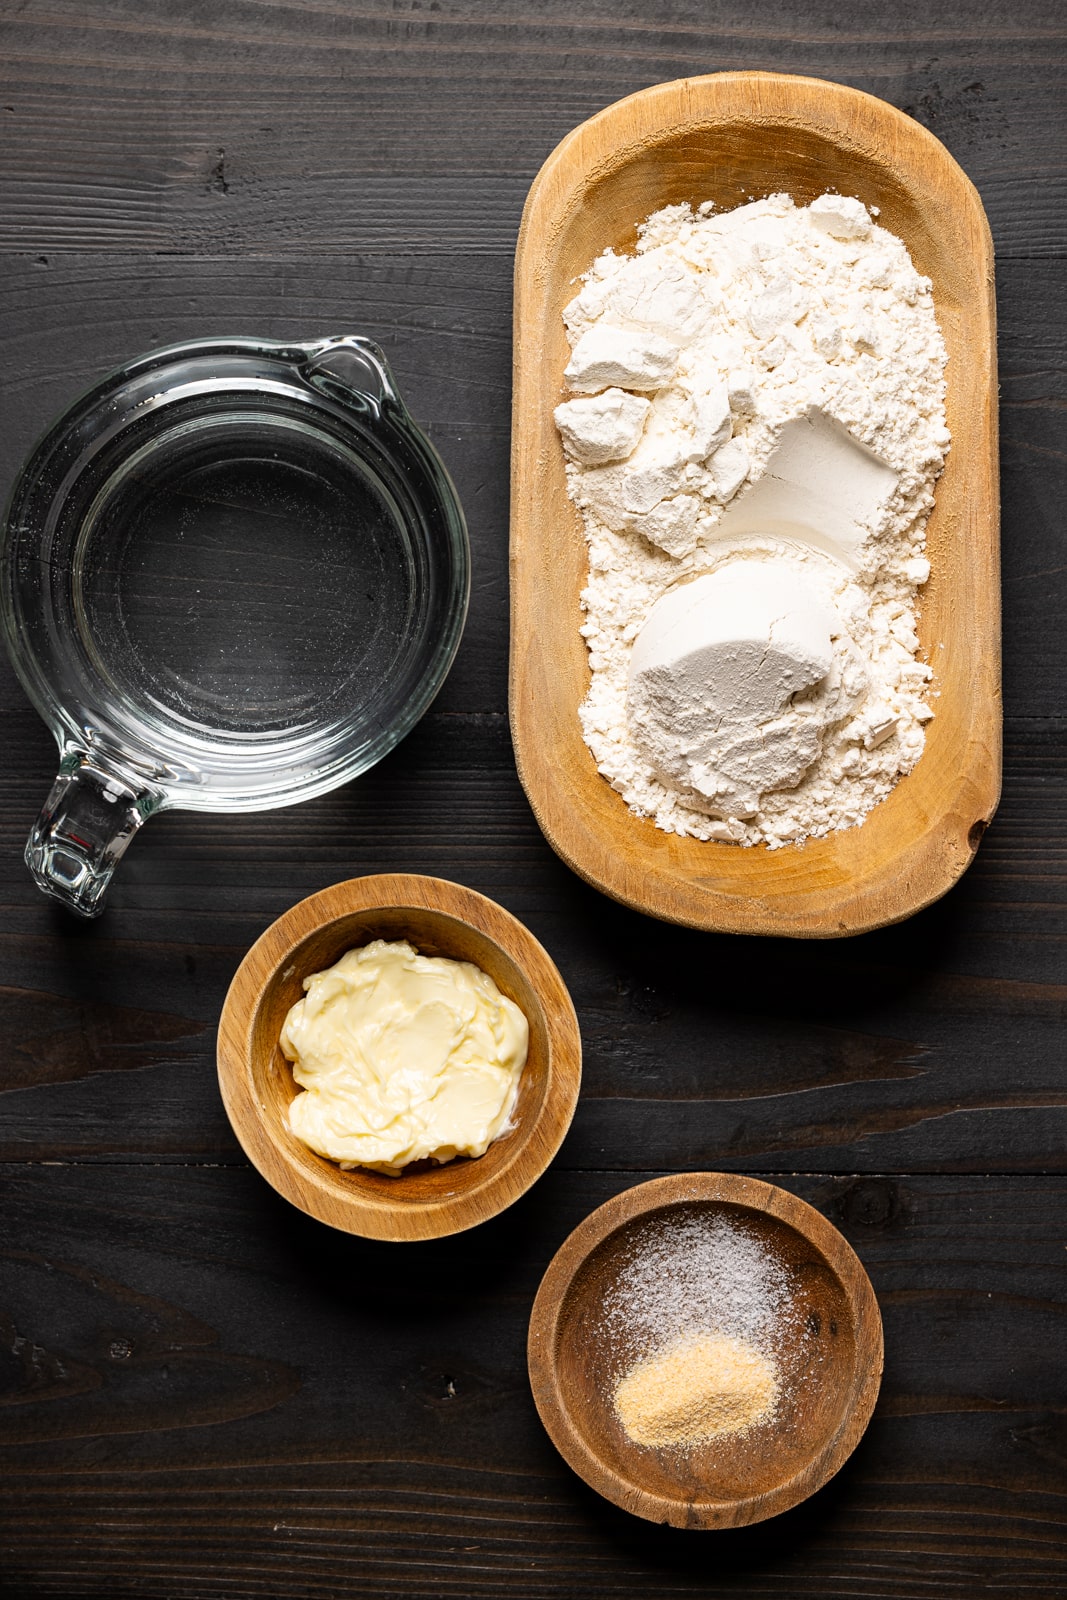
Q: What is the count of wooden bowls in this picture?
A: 3